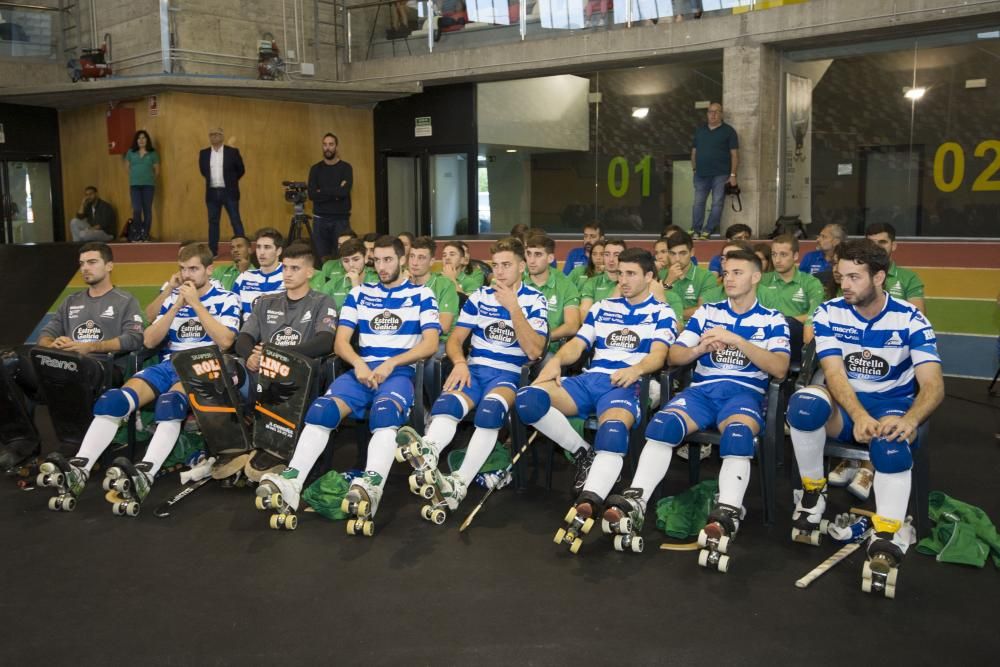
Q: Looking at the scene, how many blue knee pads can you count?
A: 12